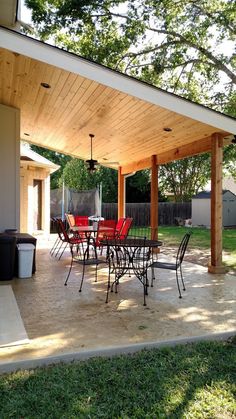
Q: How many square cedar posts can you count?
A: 3